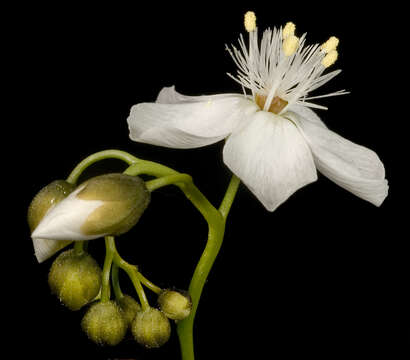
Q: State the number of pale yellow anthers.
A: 5